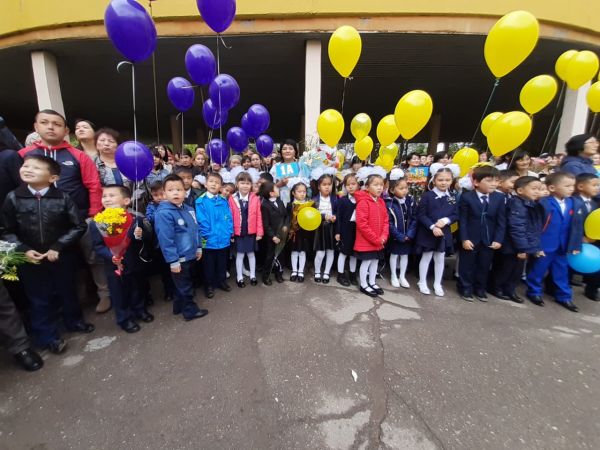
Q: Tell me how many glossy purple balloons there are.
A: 12